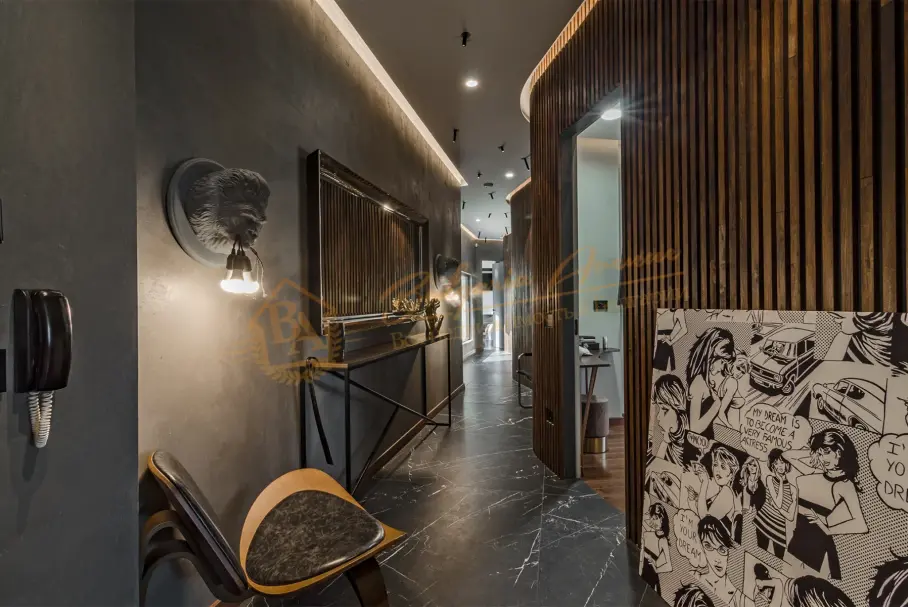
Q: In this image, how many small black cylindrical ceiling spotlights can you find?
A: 12